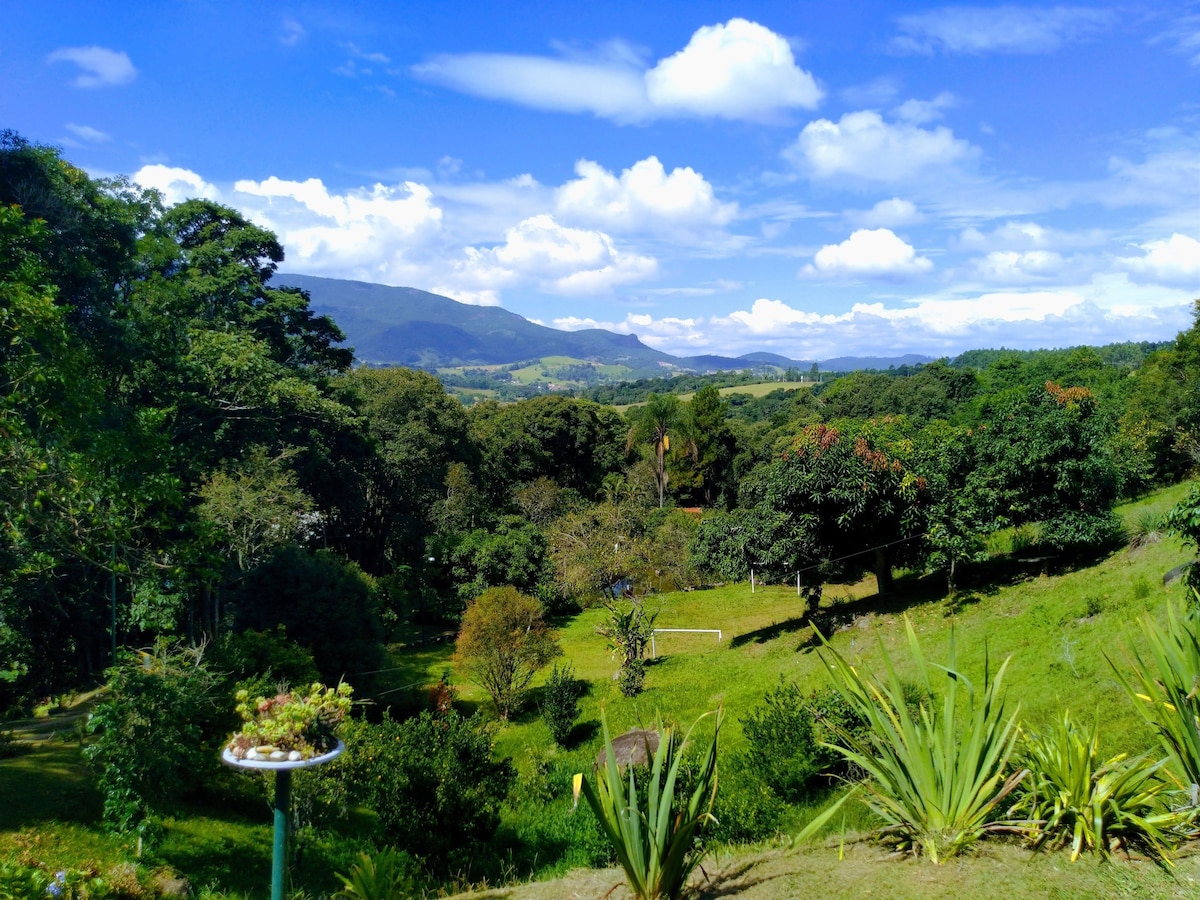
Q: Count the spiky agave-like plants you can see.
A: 4